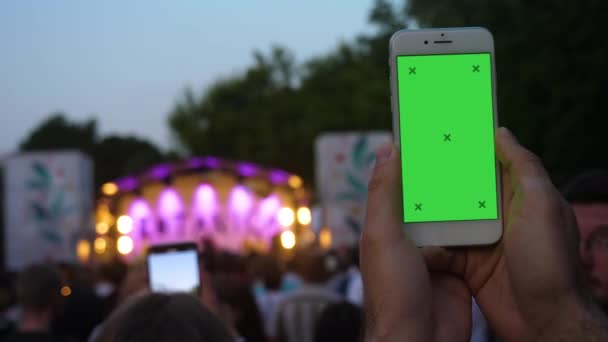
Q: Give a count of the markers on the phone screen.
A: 5